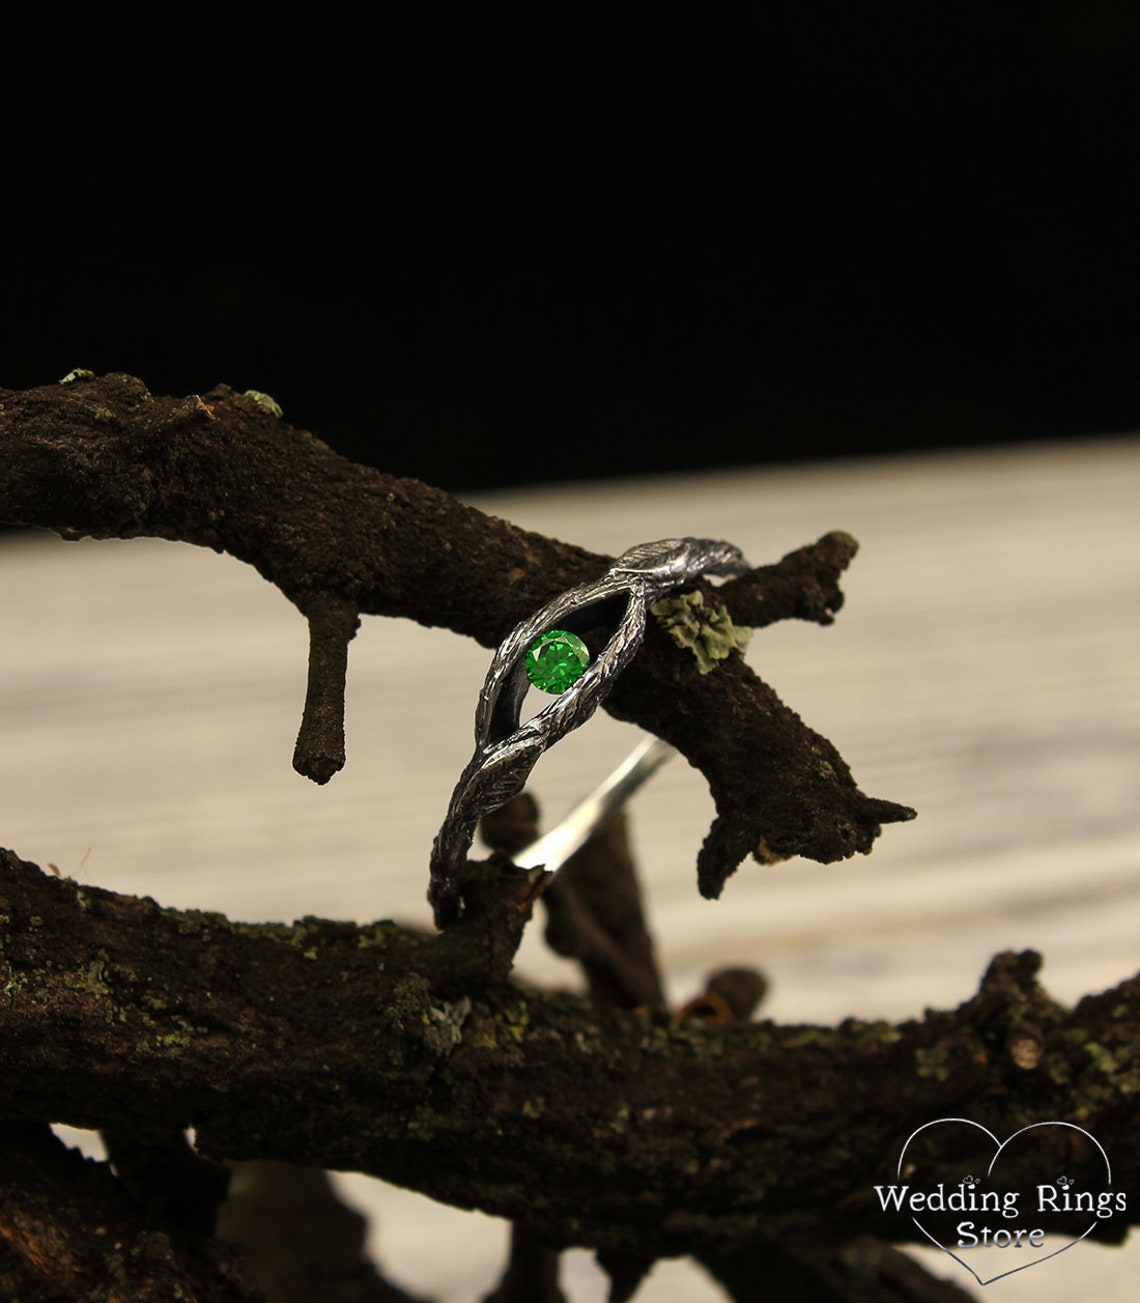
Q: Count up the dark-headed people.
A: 0